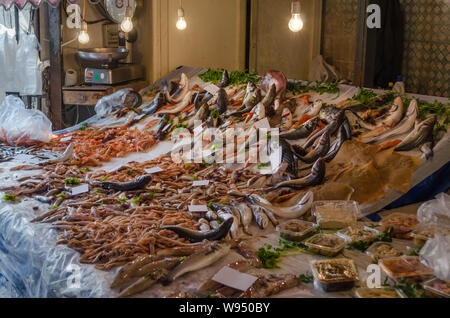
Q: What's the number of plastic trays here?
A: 11